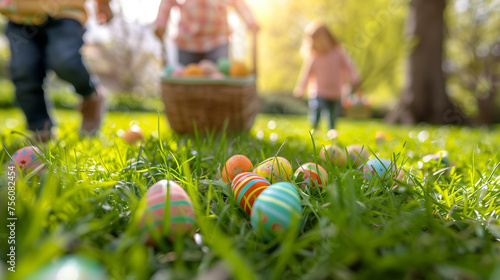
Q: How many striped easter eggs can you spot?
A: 4